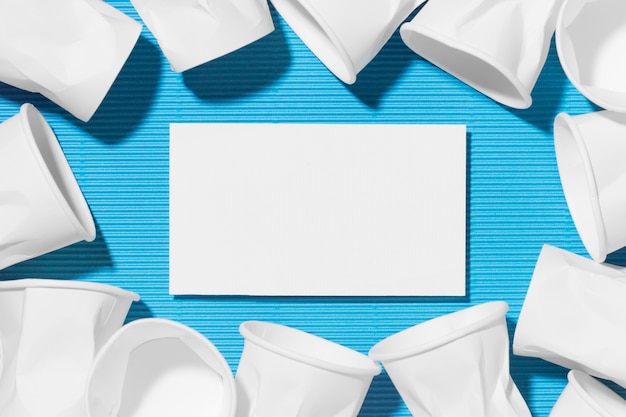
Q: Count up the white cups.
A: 13